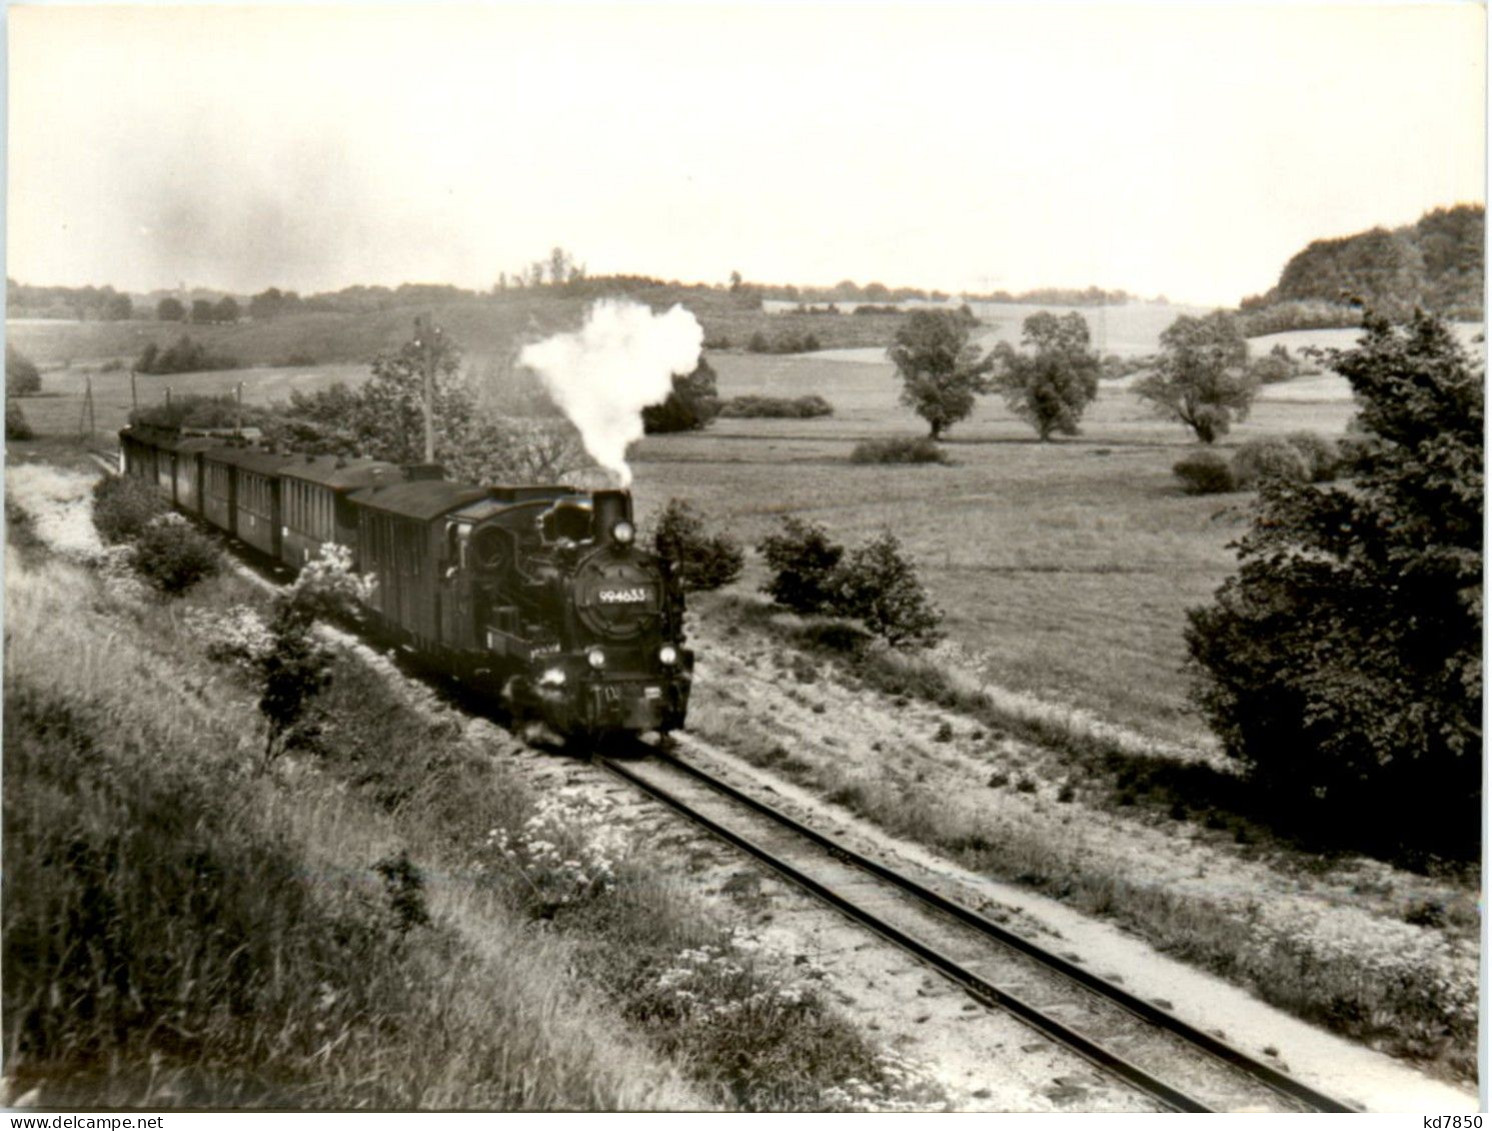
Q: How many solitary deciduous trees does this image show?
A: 3